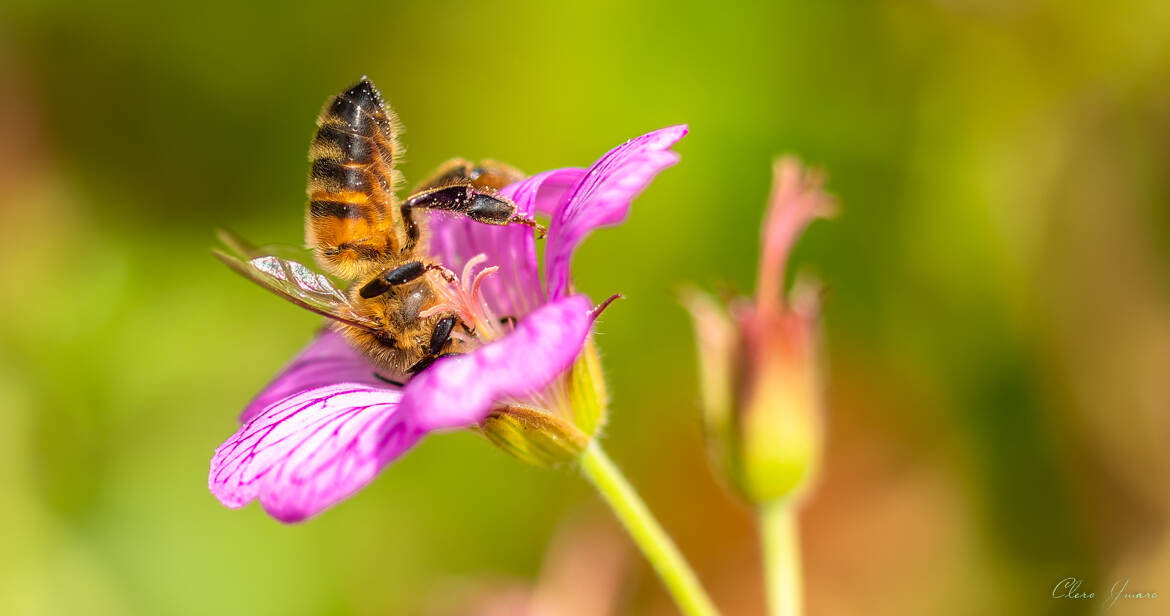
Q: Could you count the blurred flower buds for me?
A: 1